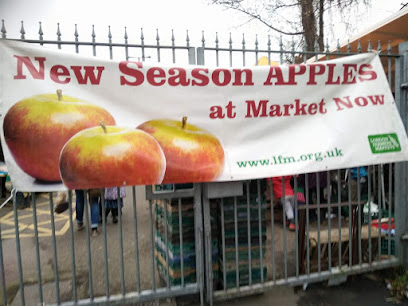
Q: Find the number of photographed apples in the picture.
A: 3